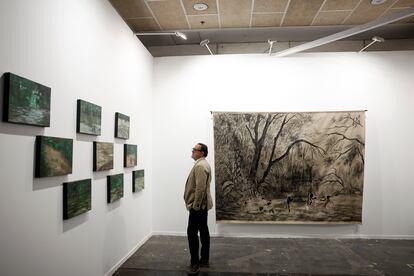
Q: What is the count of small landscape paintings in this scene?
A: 9